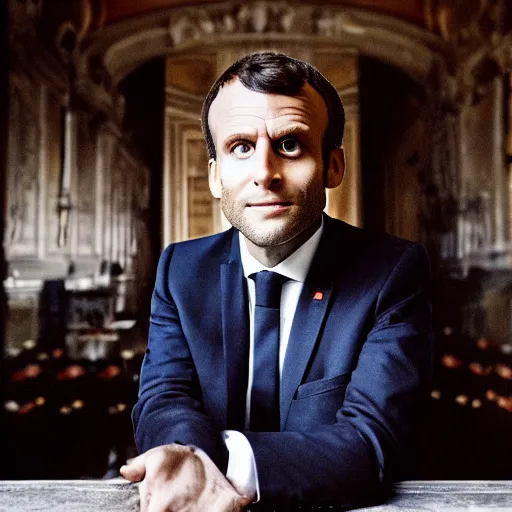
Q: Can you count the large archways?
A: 1